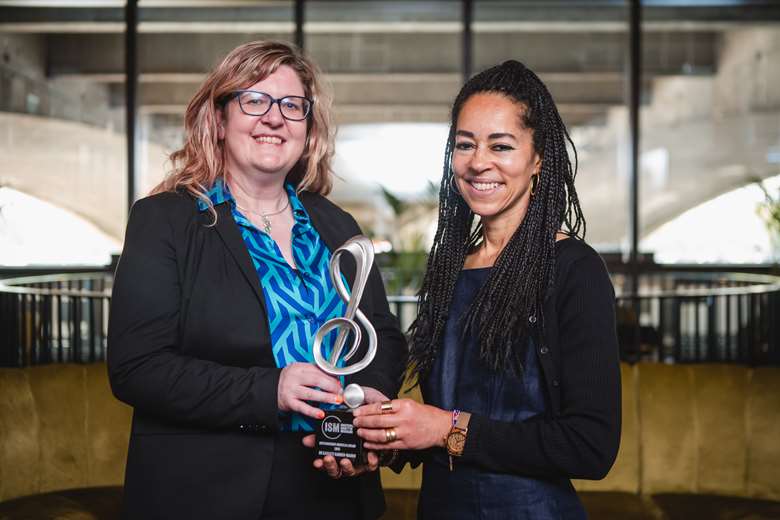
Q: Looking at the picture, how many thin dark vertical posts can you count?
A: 4